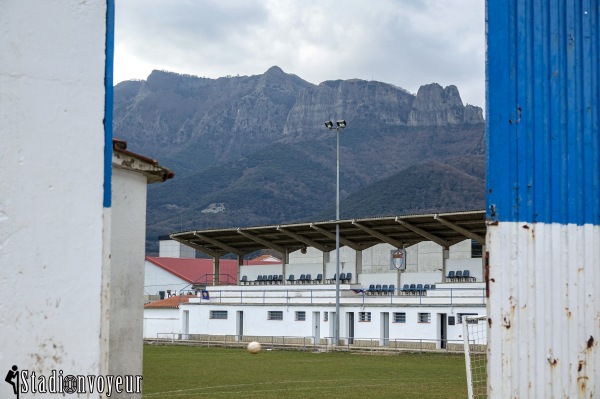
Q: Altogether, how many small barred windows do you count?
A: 8